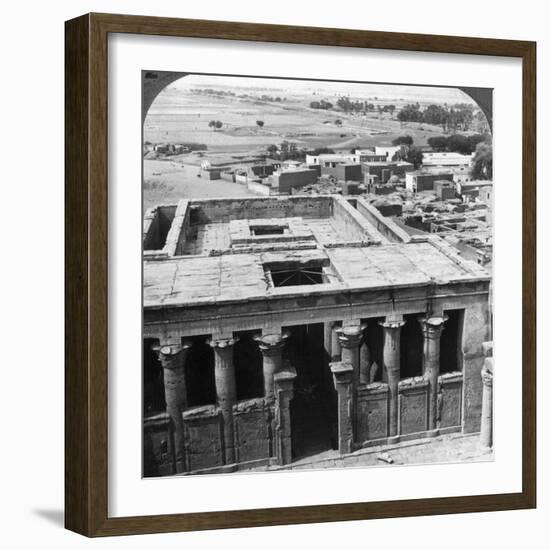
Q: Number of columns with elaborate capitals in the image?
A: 6